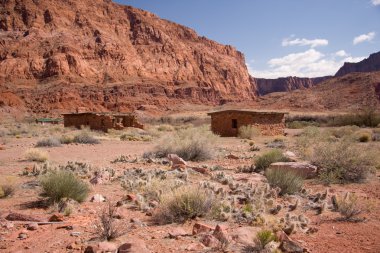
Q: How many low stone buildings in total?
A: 2